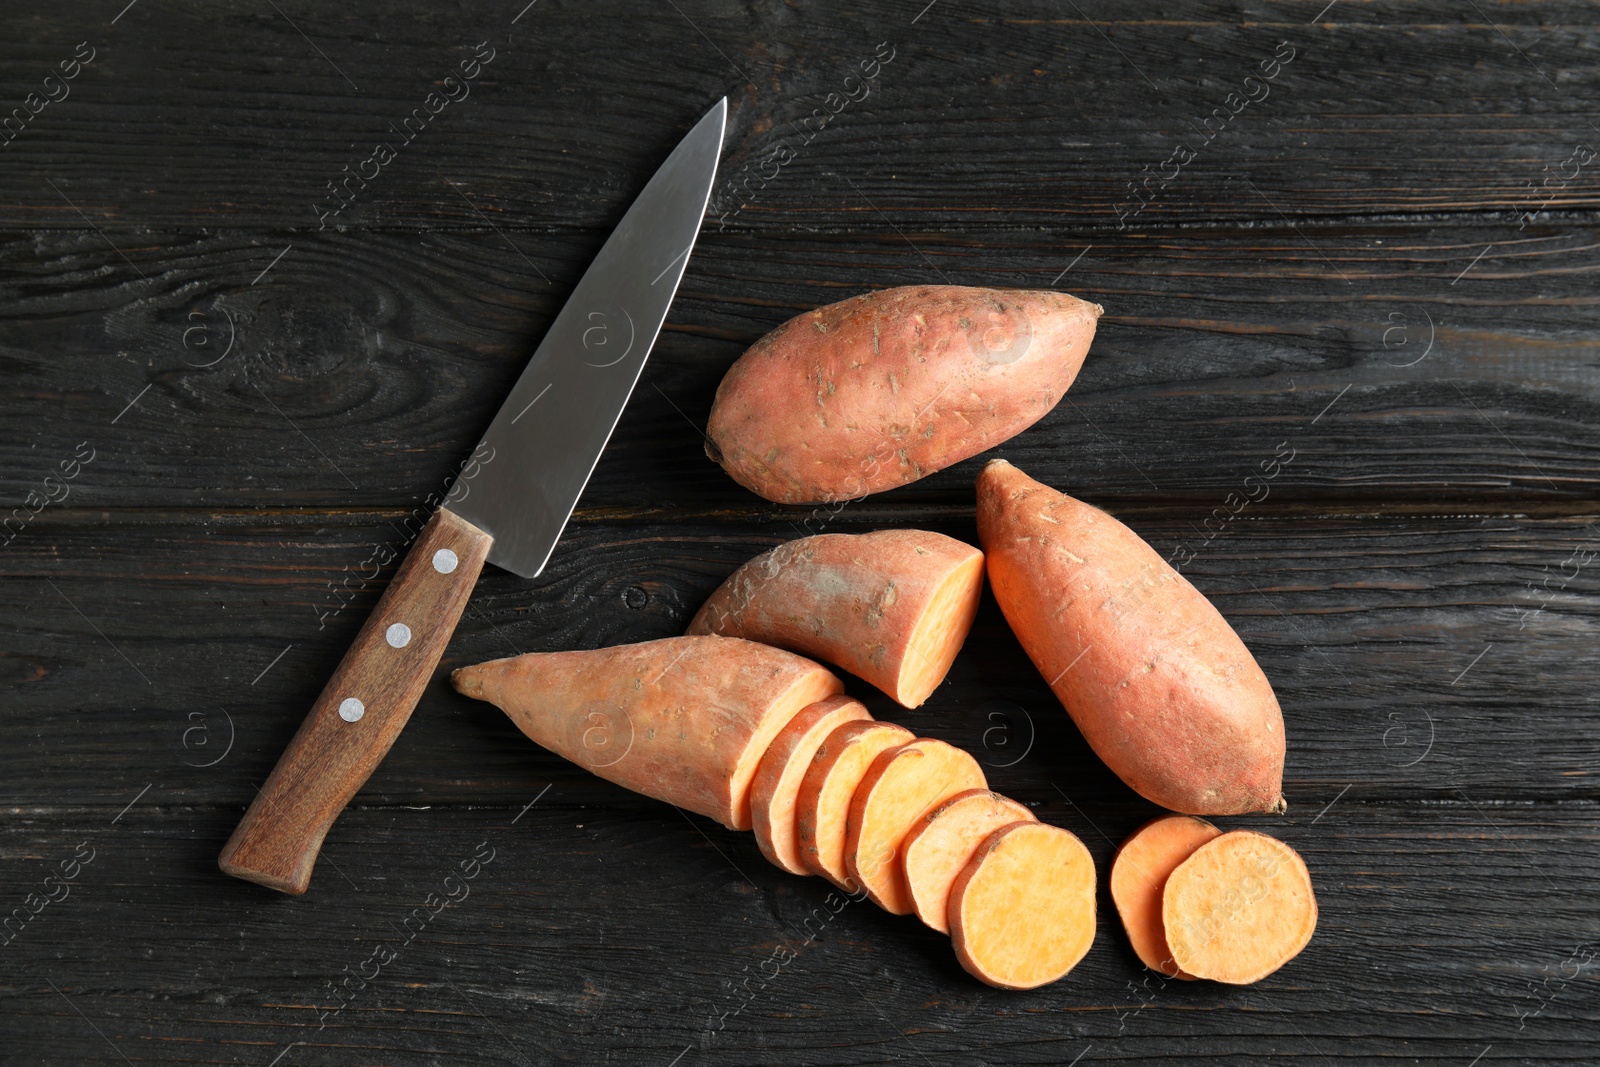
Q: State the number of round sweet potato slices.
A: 7